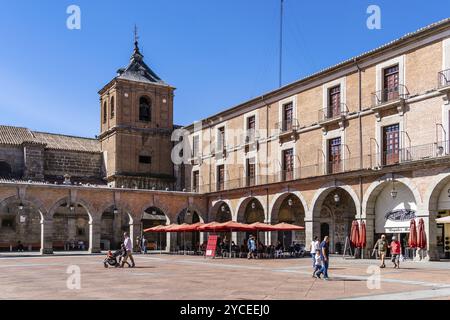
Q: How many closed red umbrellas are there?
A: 4